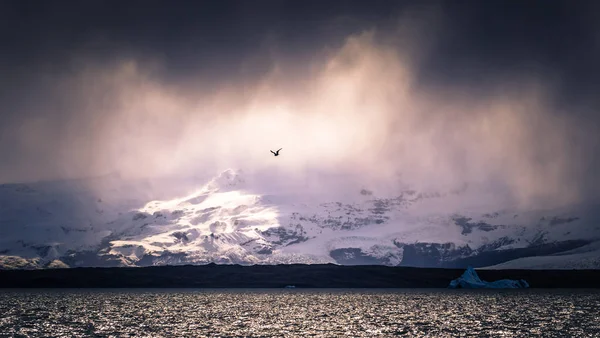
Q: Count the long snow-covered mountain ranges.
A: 1